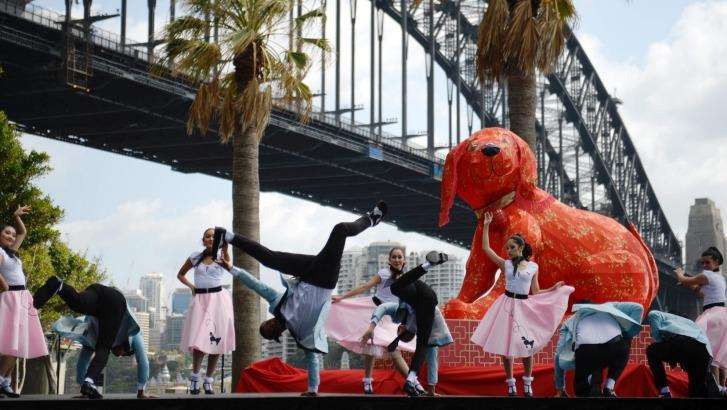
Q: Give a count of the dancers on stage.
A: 10